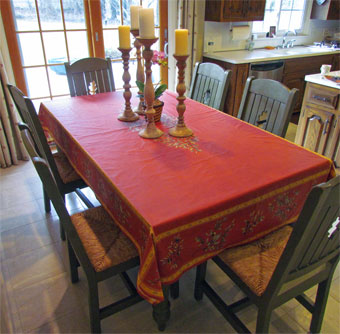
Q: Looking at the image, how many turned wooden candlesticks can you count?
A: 4